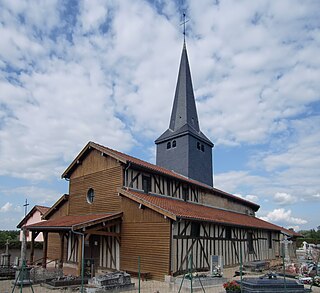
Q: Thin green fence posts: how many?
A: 6